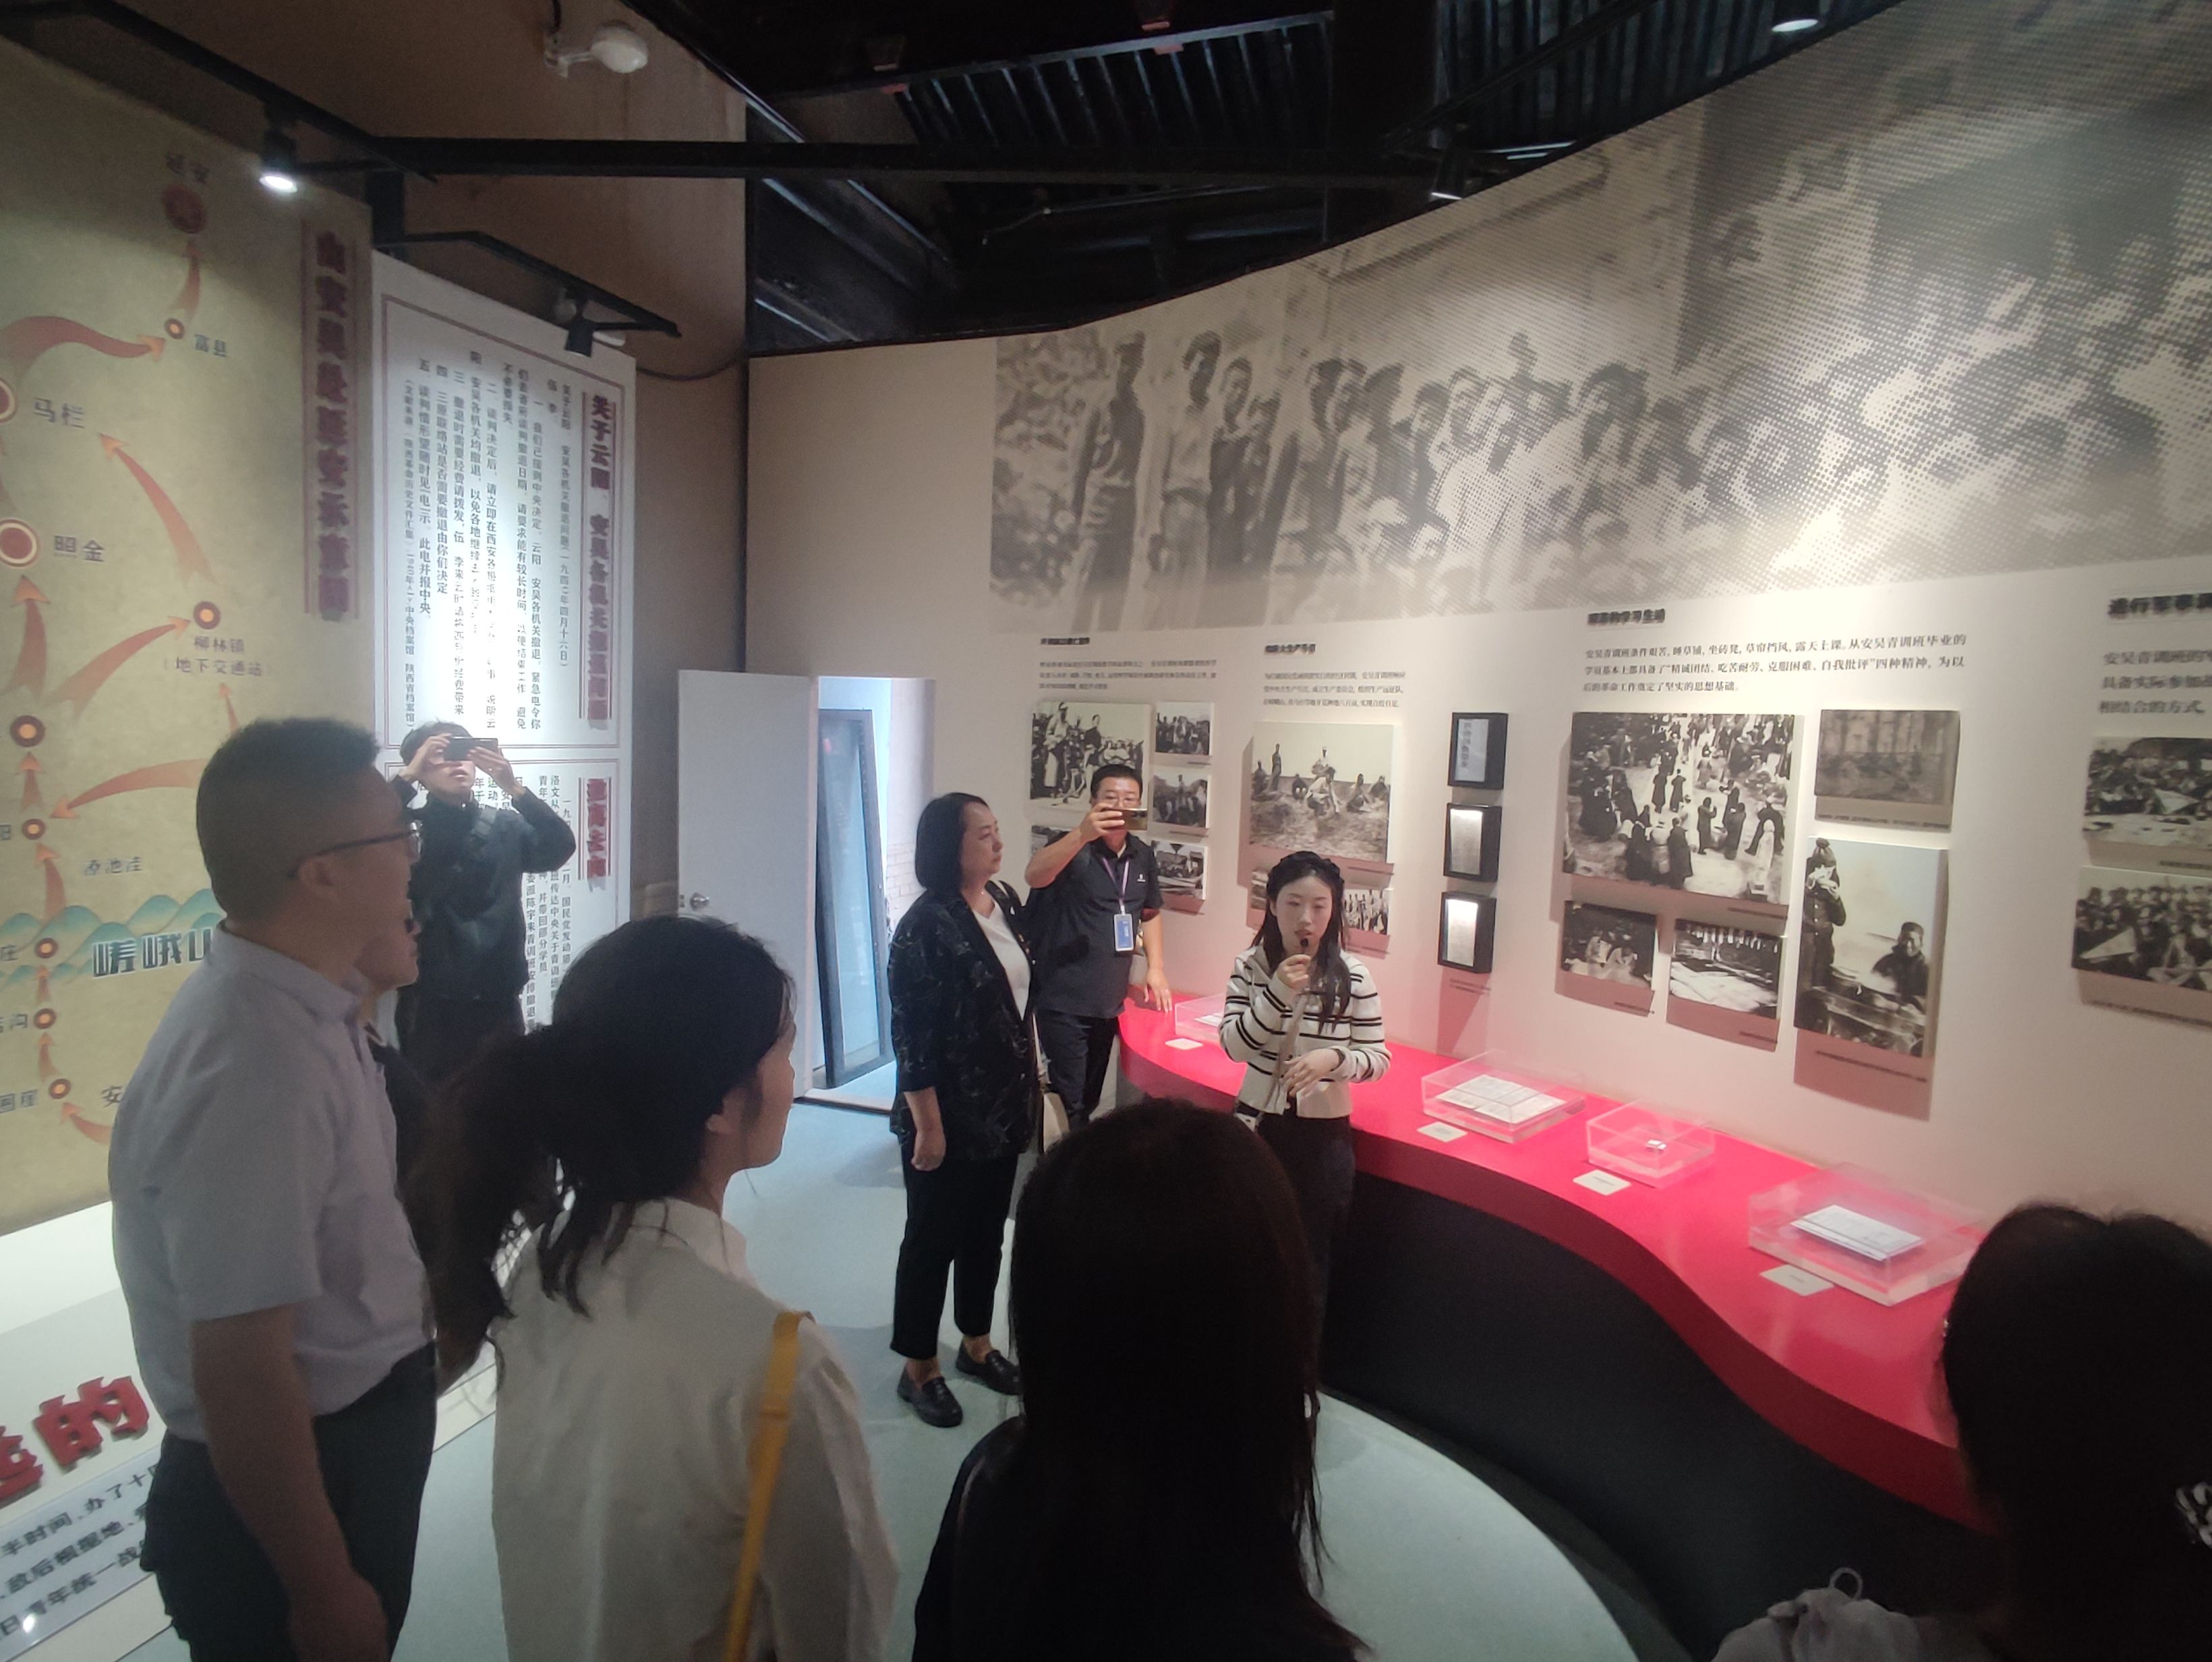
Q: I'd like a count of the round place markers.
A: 10